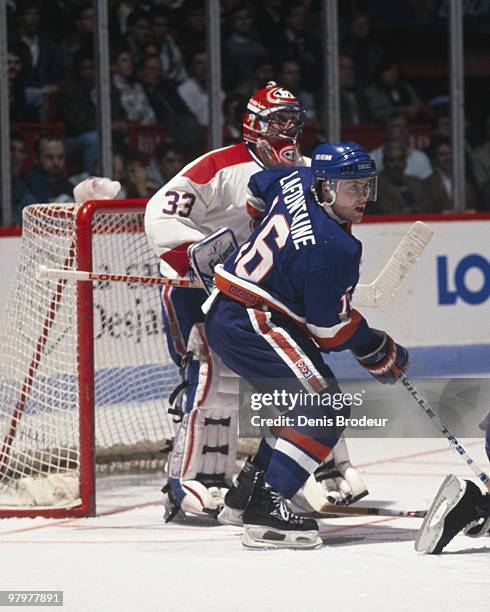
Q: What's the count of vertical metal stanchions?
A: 5